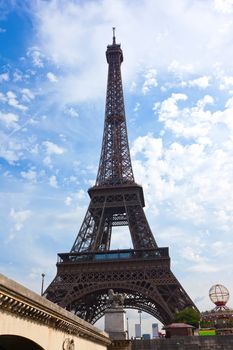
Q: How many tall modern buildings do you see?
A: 2